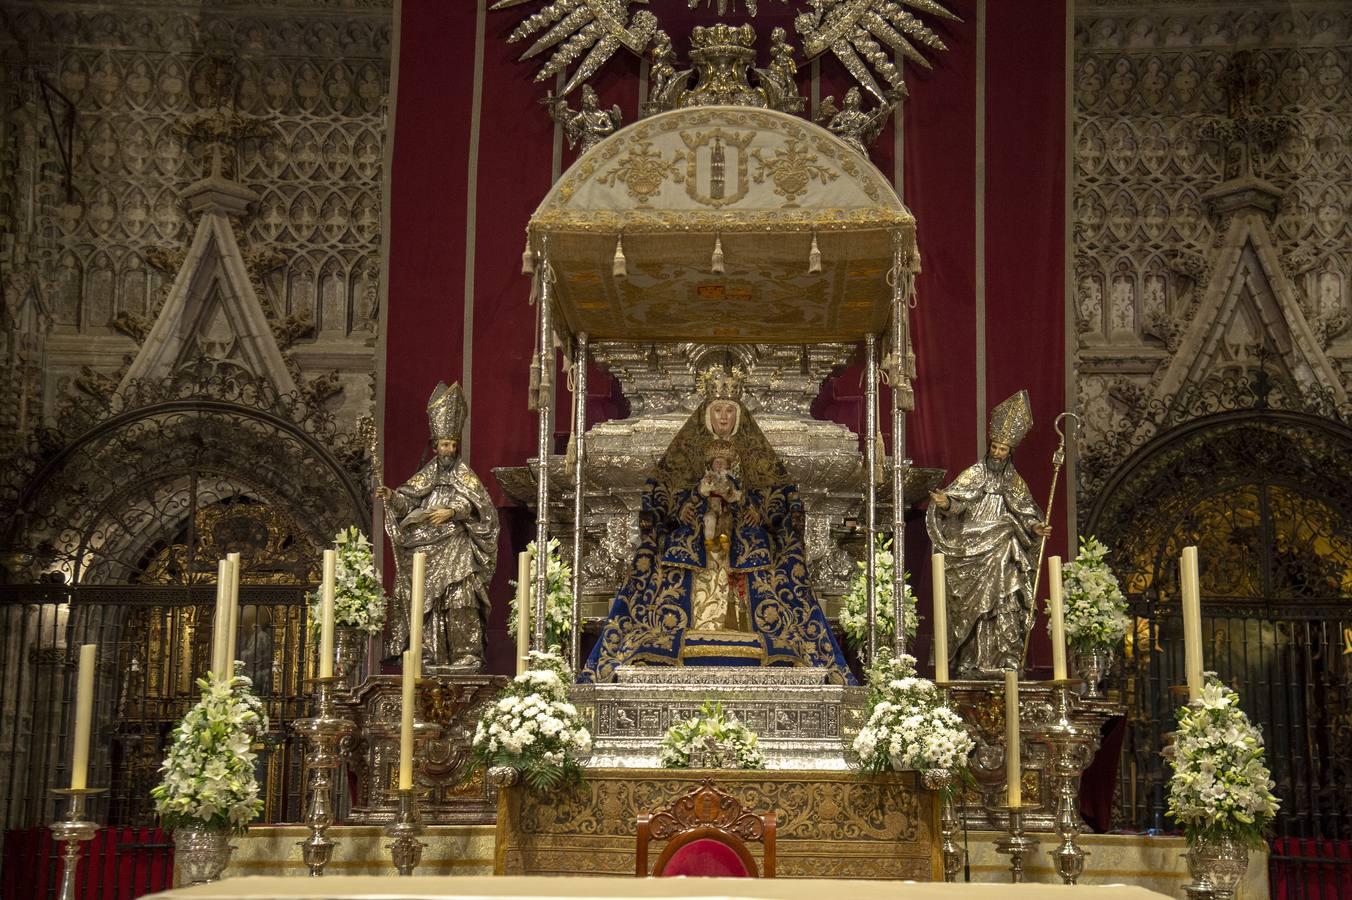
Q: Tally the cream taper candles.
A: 12